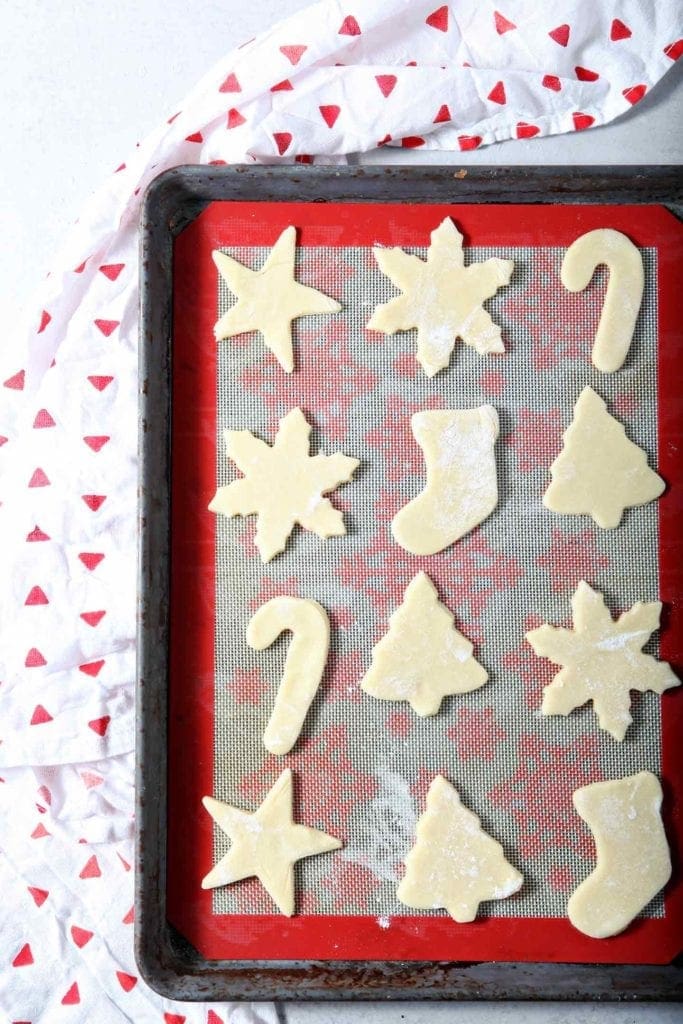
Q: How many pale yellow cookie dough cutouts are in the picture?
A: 12